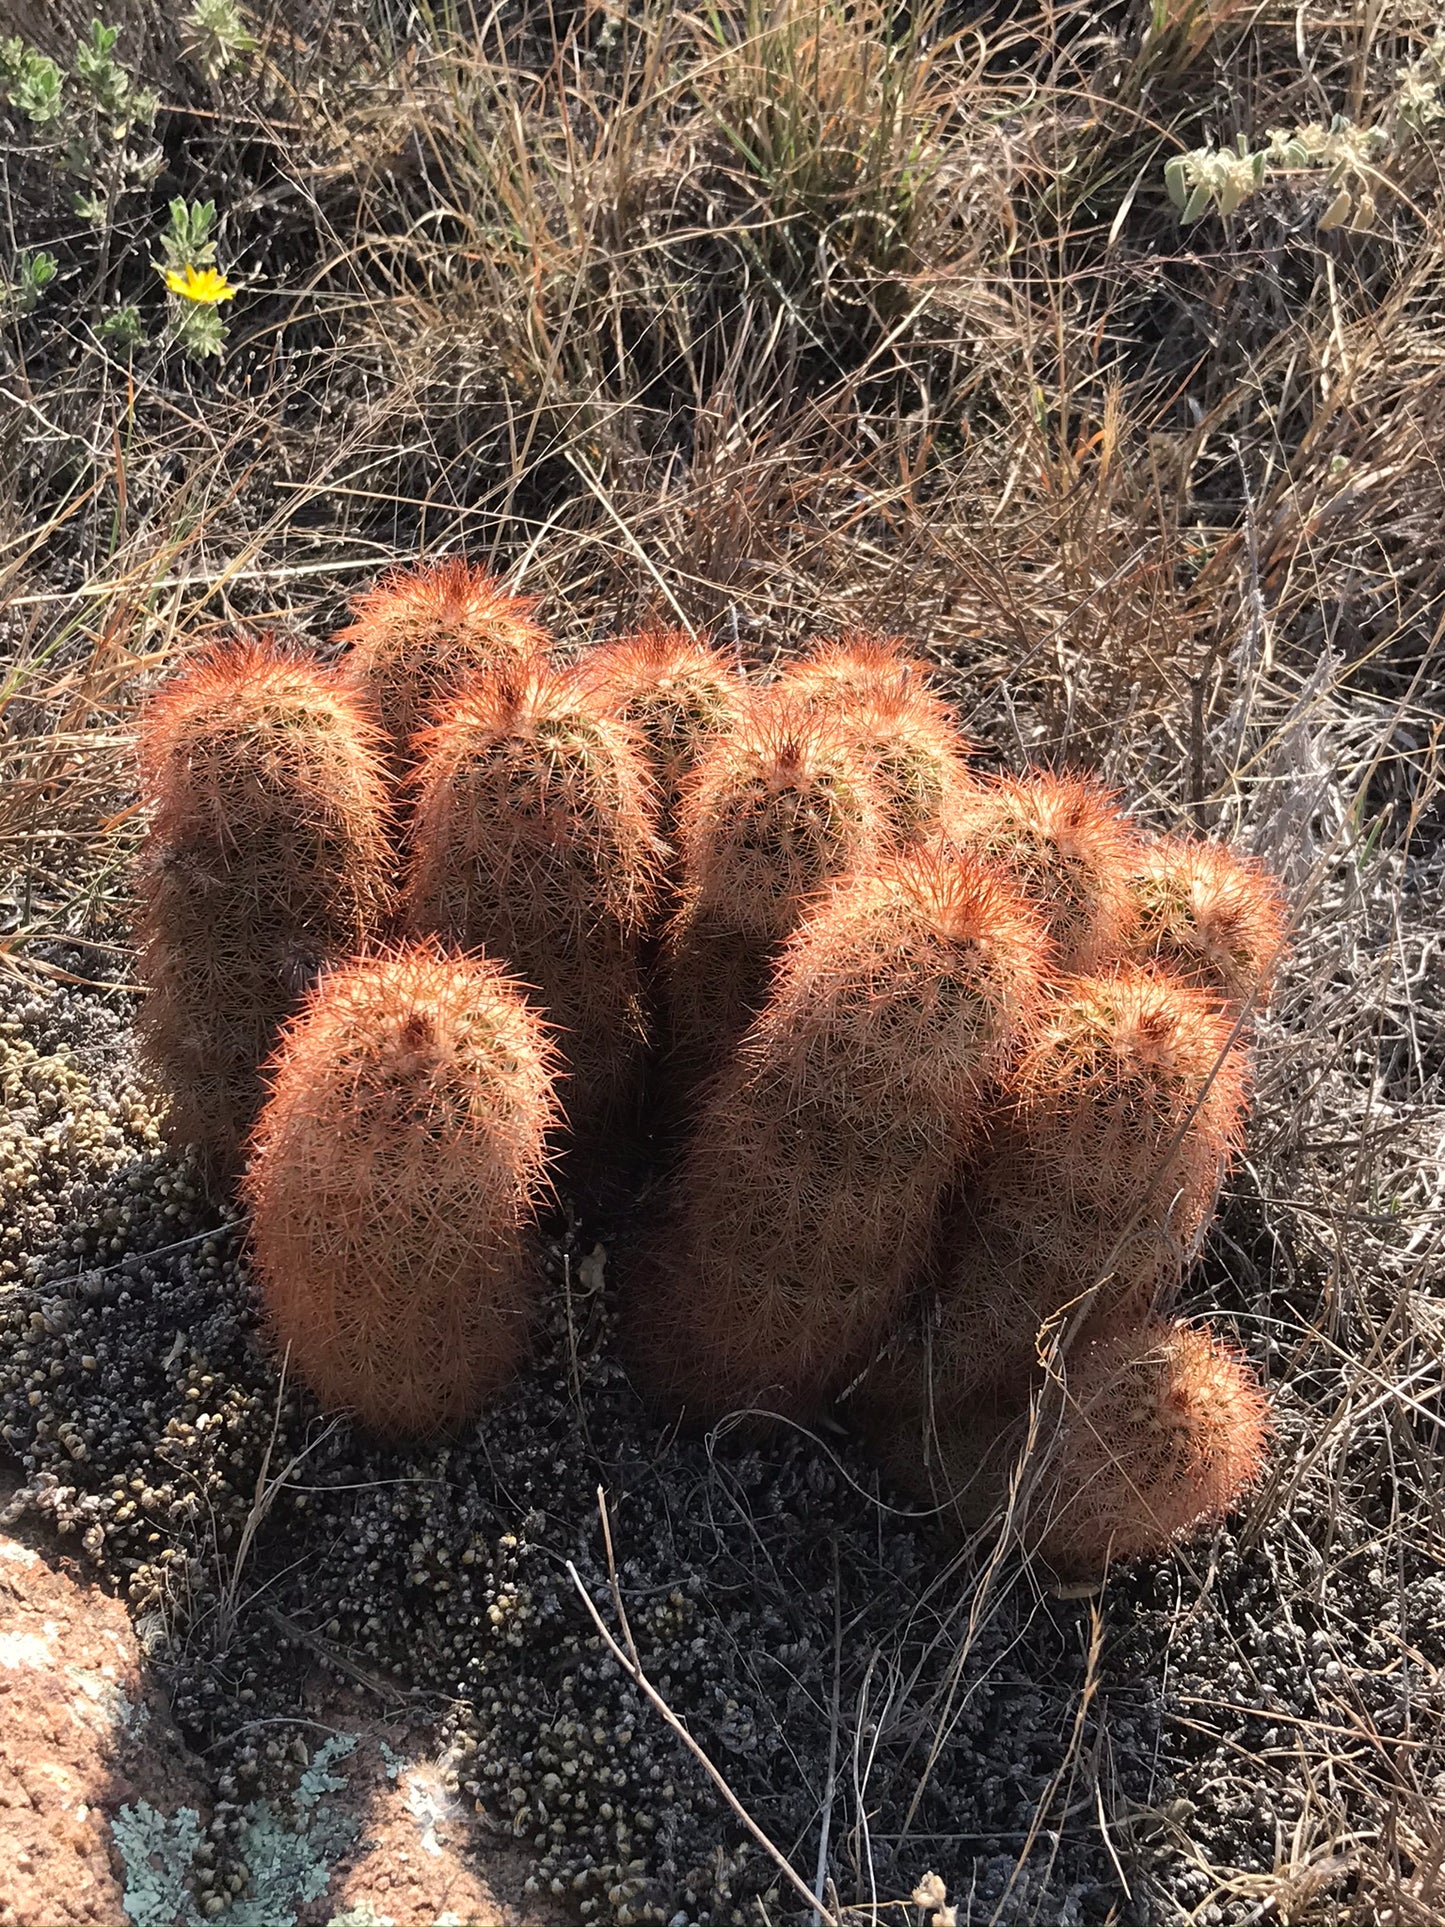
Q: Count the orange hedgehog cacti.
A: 13